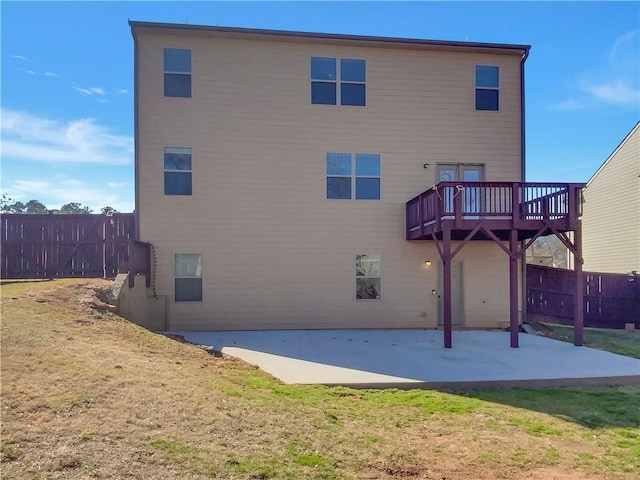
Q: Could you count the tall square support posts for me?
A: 3